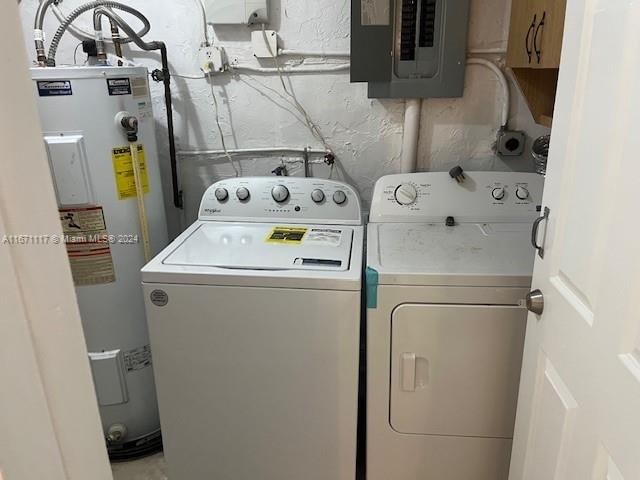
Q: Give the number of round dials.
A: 8